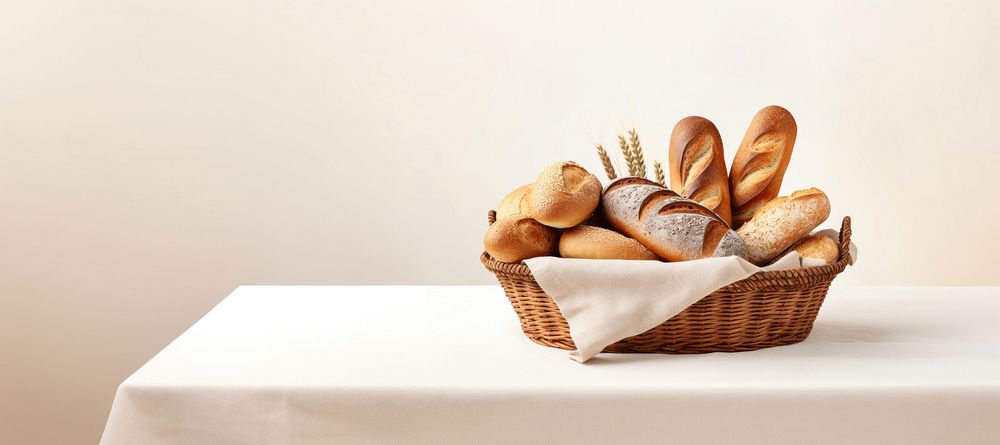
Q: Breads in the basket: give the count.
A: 9